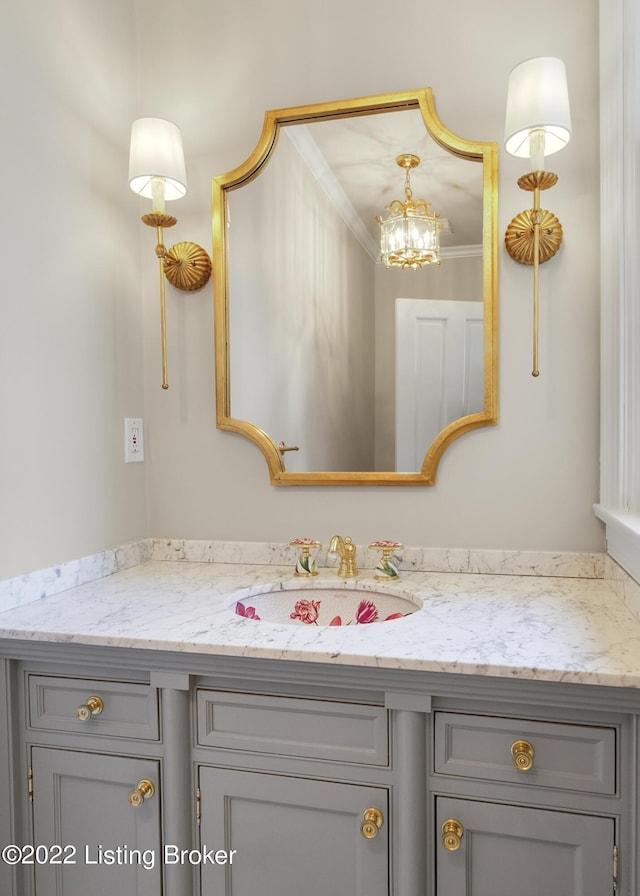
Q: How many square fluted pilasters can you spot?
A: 0